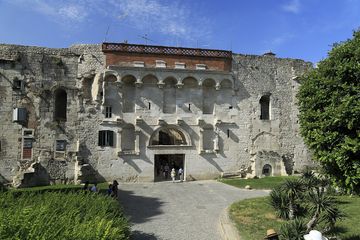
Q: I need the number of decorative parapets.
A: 1